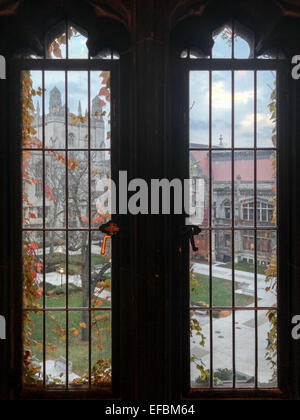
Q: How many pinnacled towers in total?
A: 2